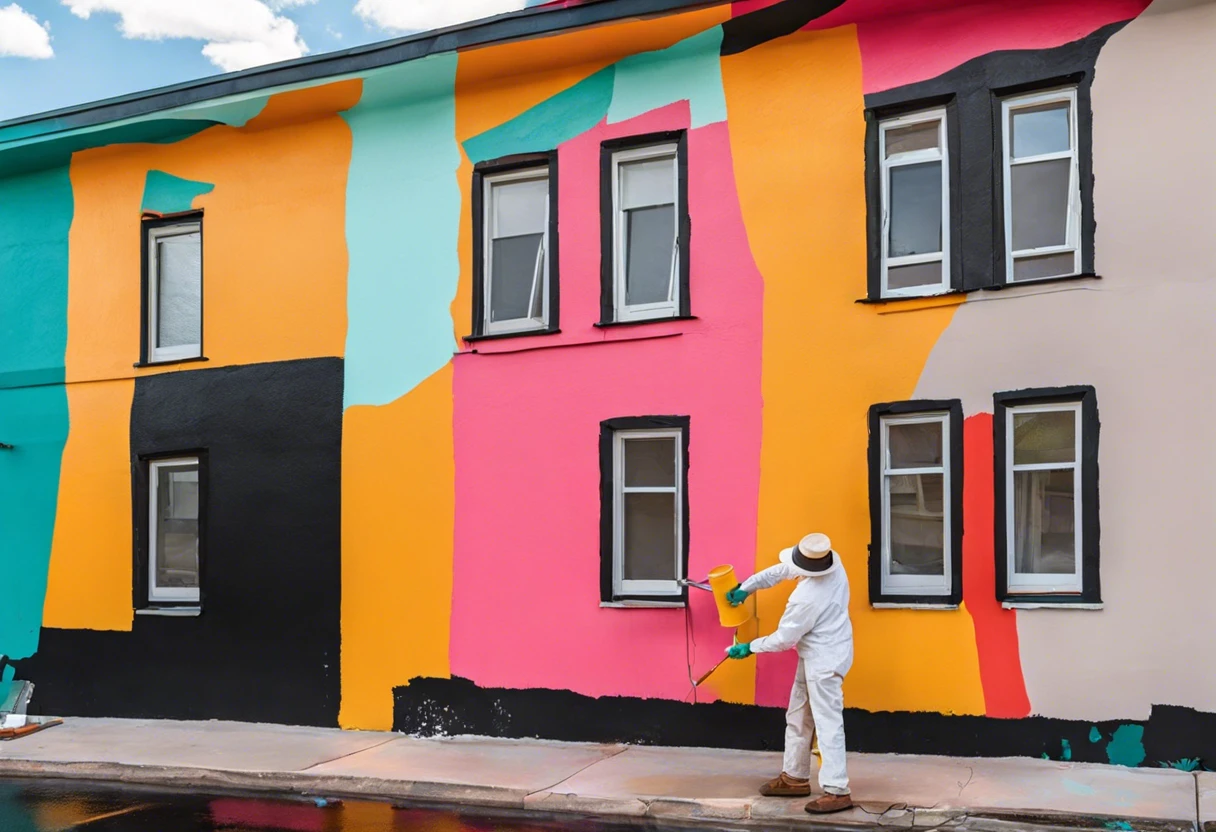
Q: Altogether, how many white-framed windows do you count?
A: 9